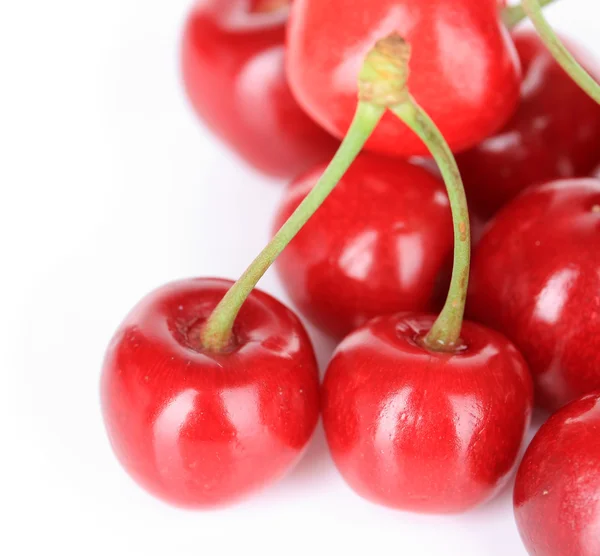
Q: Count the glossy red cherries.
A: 8